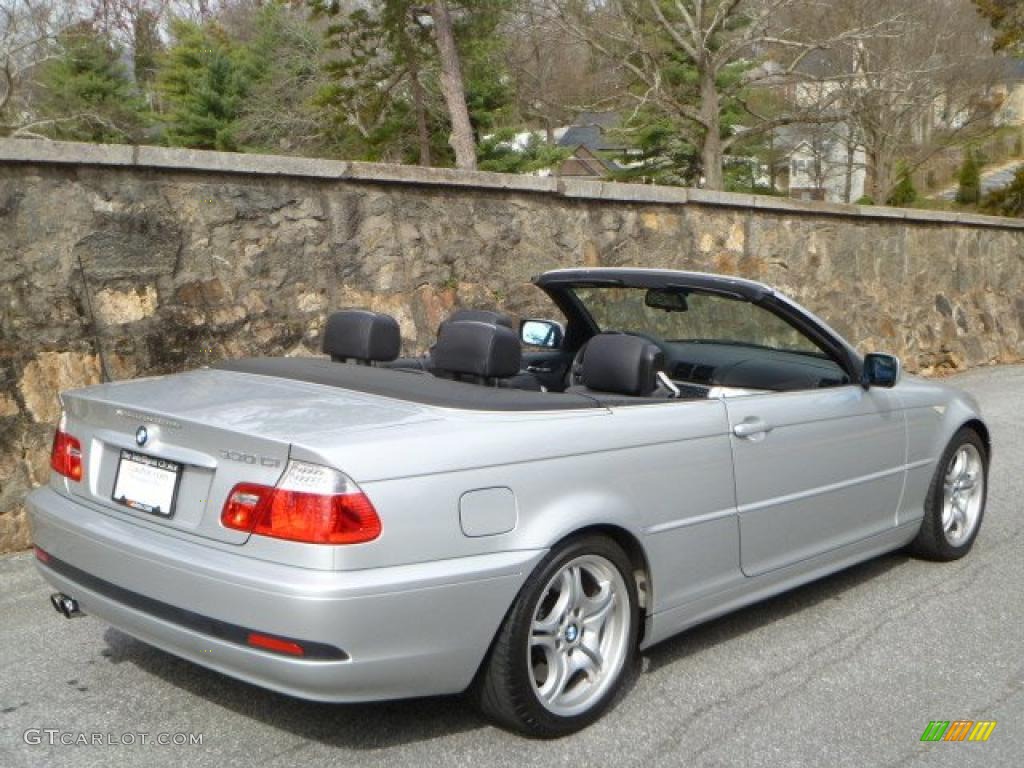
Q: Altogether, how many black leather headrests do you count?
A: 4